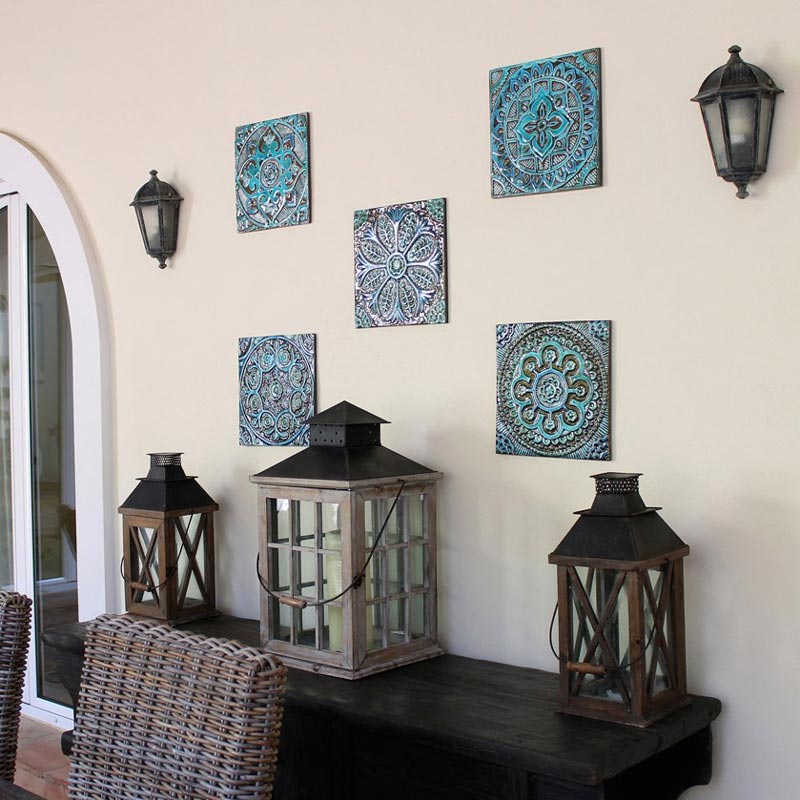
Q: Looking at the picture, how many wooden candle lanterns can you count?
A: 3